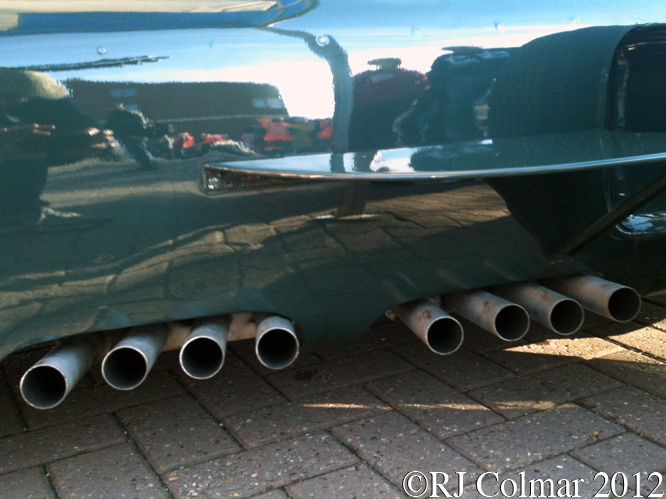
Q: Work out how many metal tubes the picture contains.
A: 8